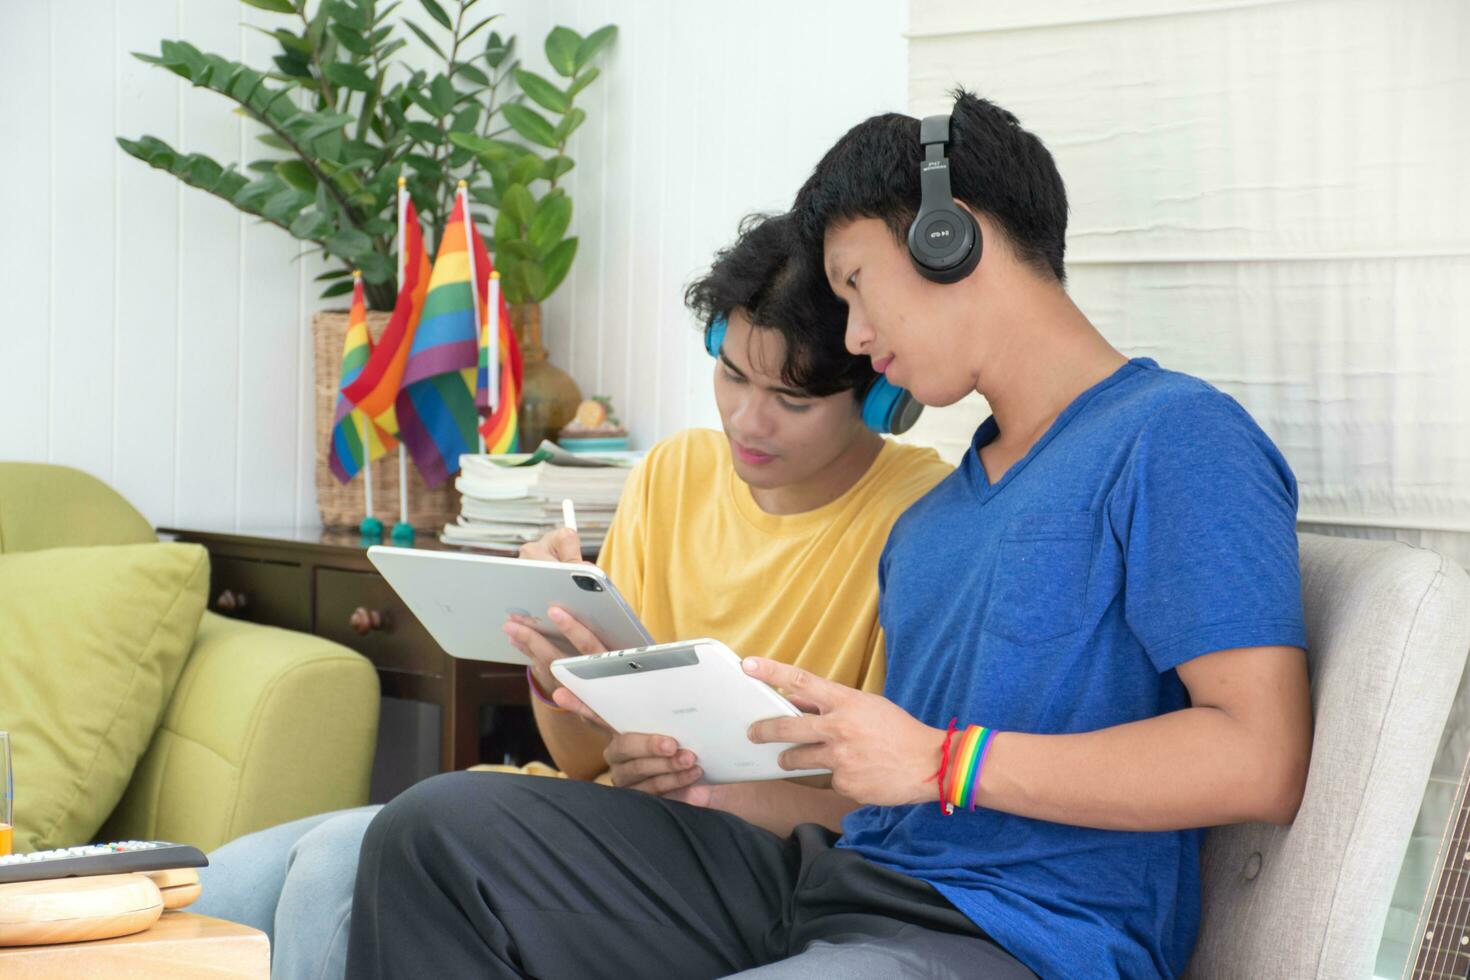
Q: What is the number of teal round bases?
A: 2